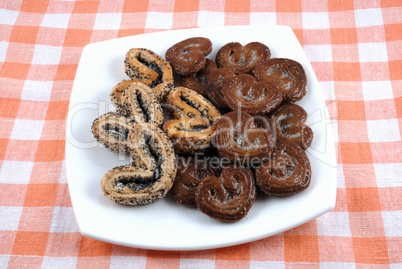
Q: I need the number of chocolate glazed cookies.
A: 11